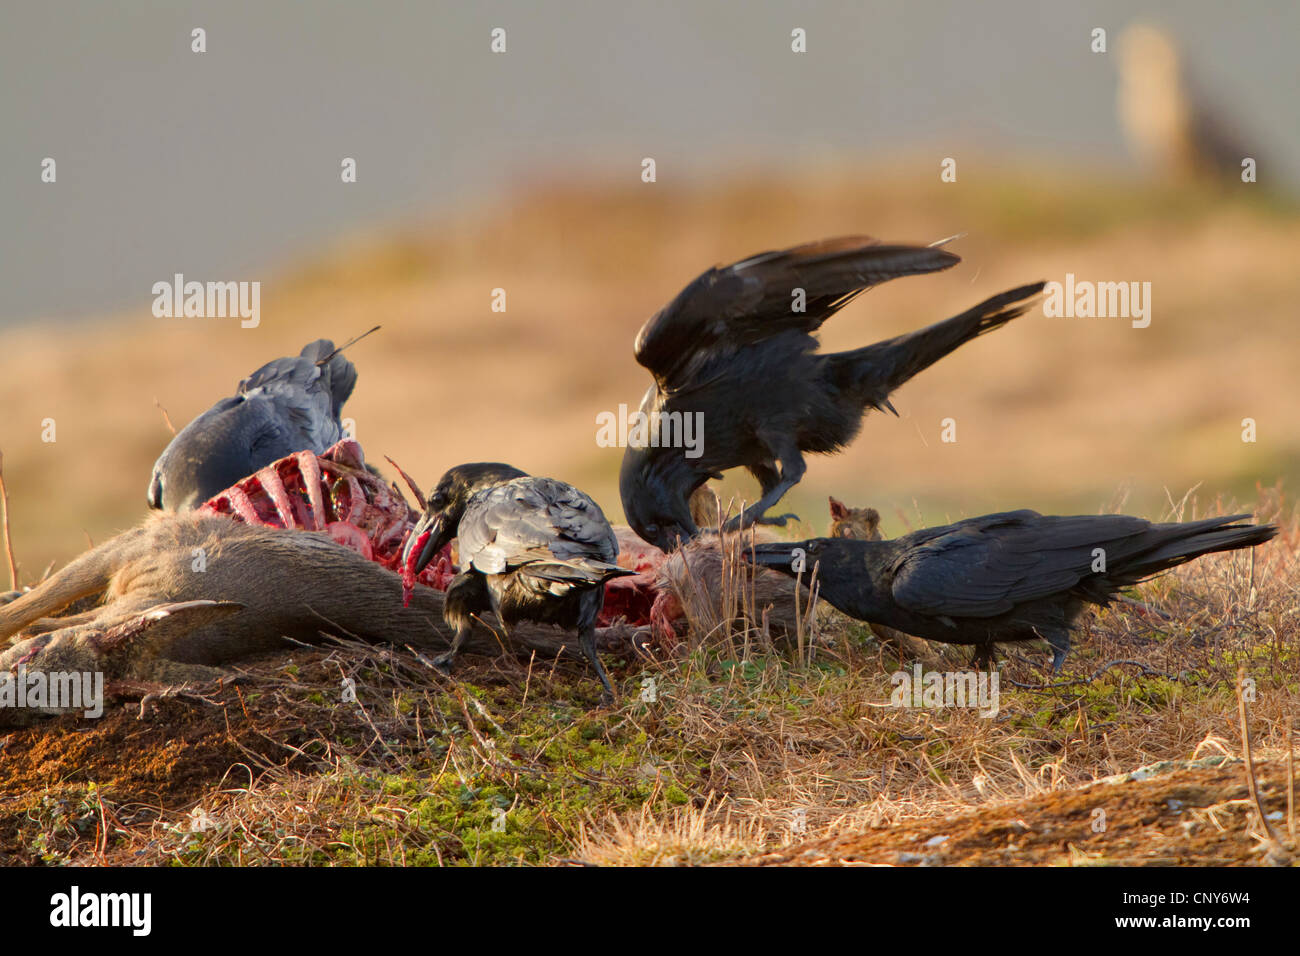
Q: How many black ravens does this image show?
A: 4